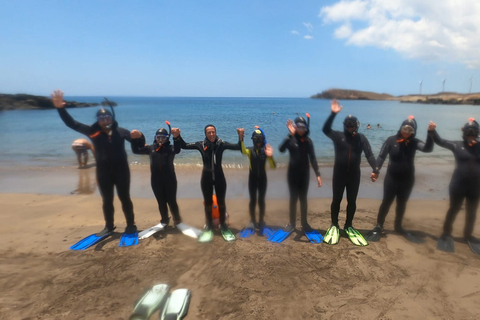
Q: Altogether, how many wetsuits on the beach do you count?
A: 8